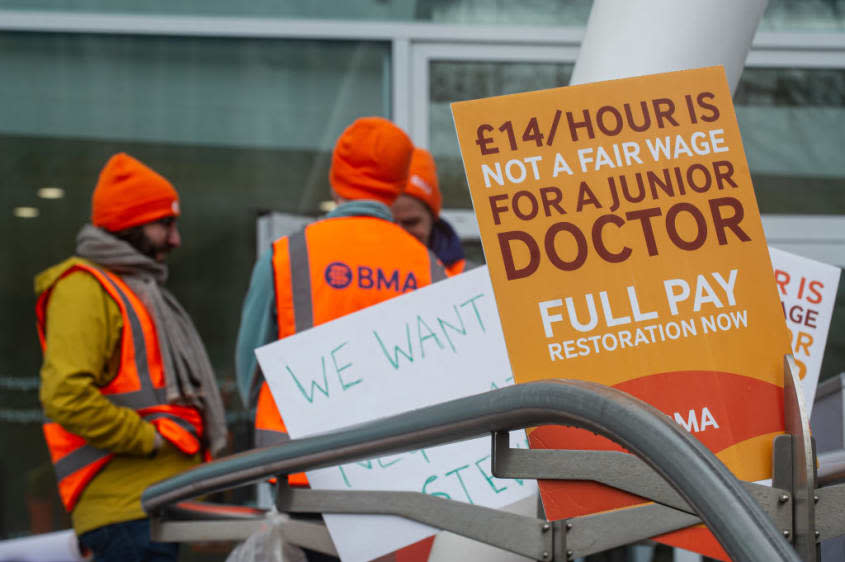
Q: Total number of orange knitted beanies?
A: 3